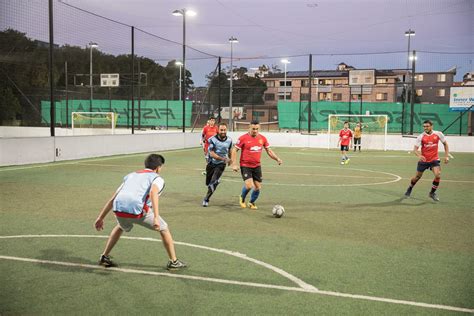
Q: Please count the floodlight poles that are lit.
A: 7